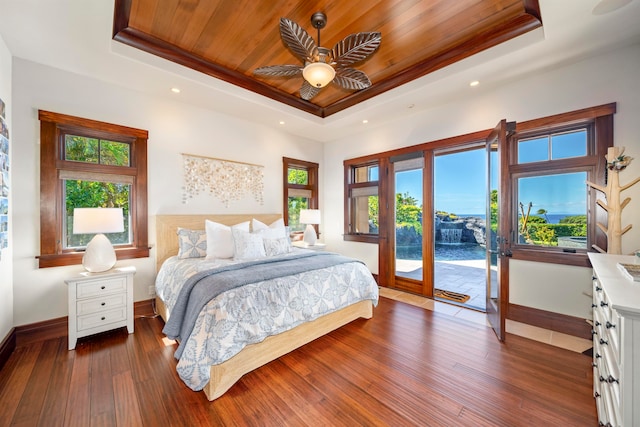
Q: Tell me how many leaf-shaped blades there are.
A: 5